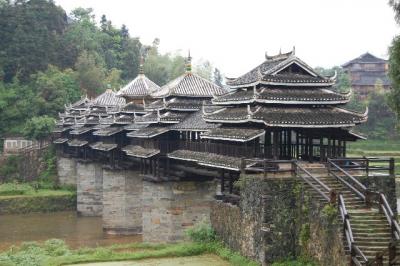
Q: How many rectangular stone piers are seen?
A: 4